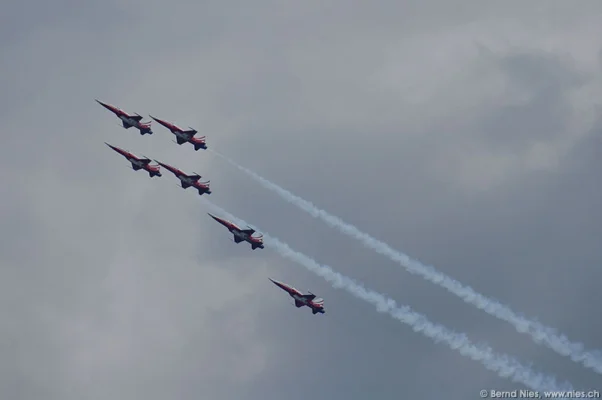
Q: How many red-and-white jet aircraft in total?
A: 6